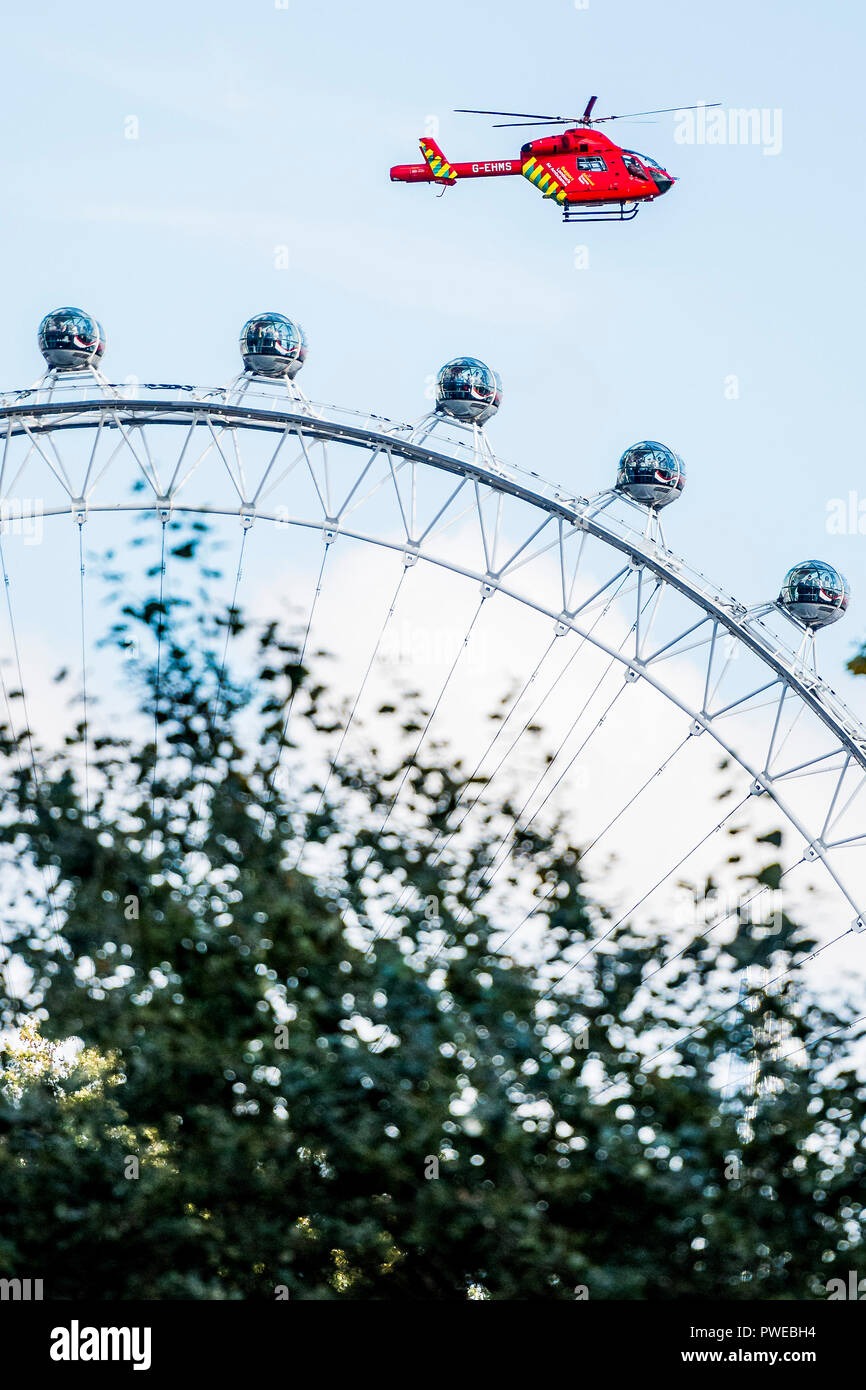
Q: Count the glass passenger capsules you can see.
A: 5